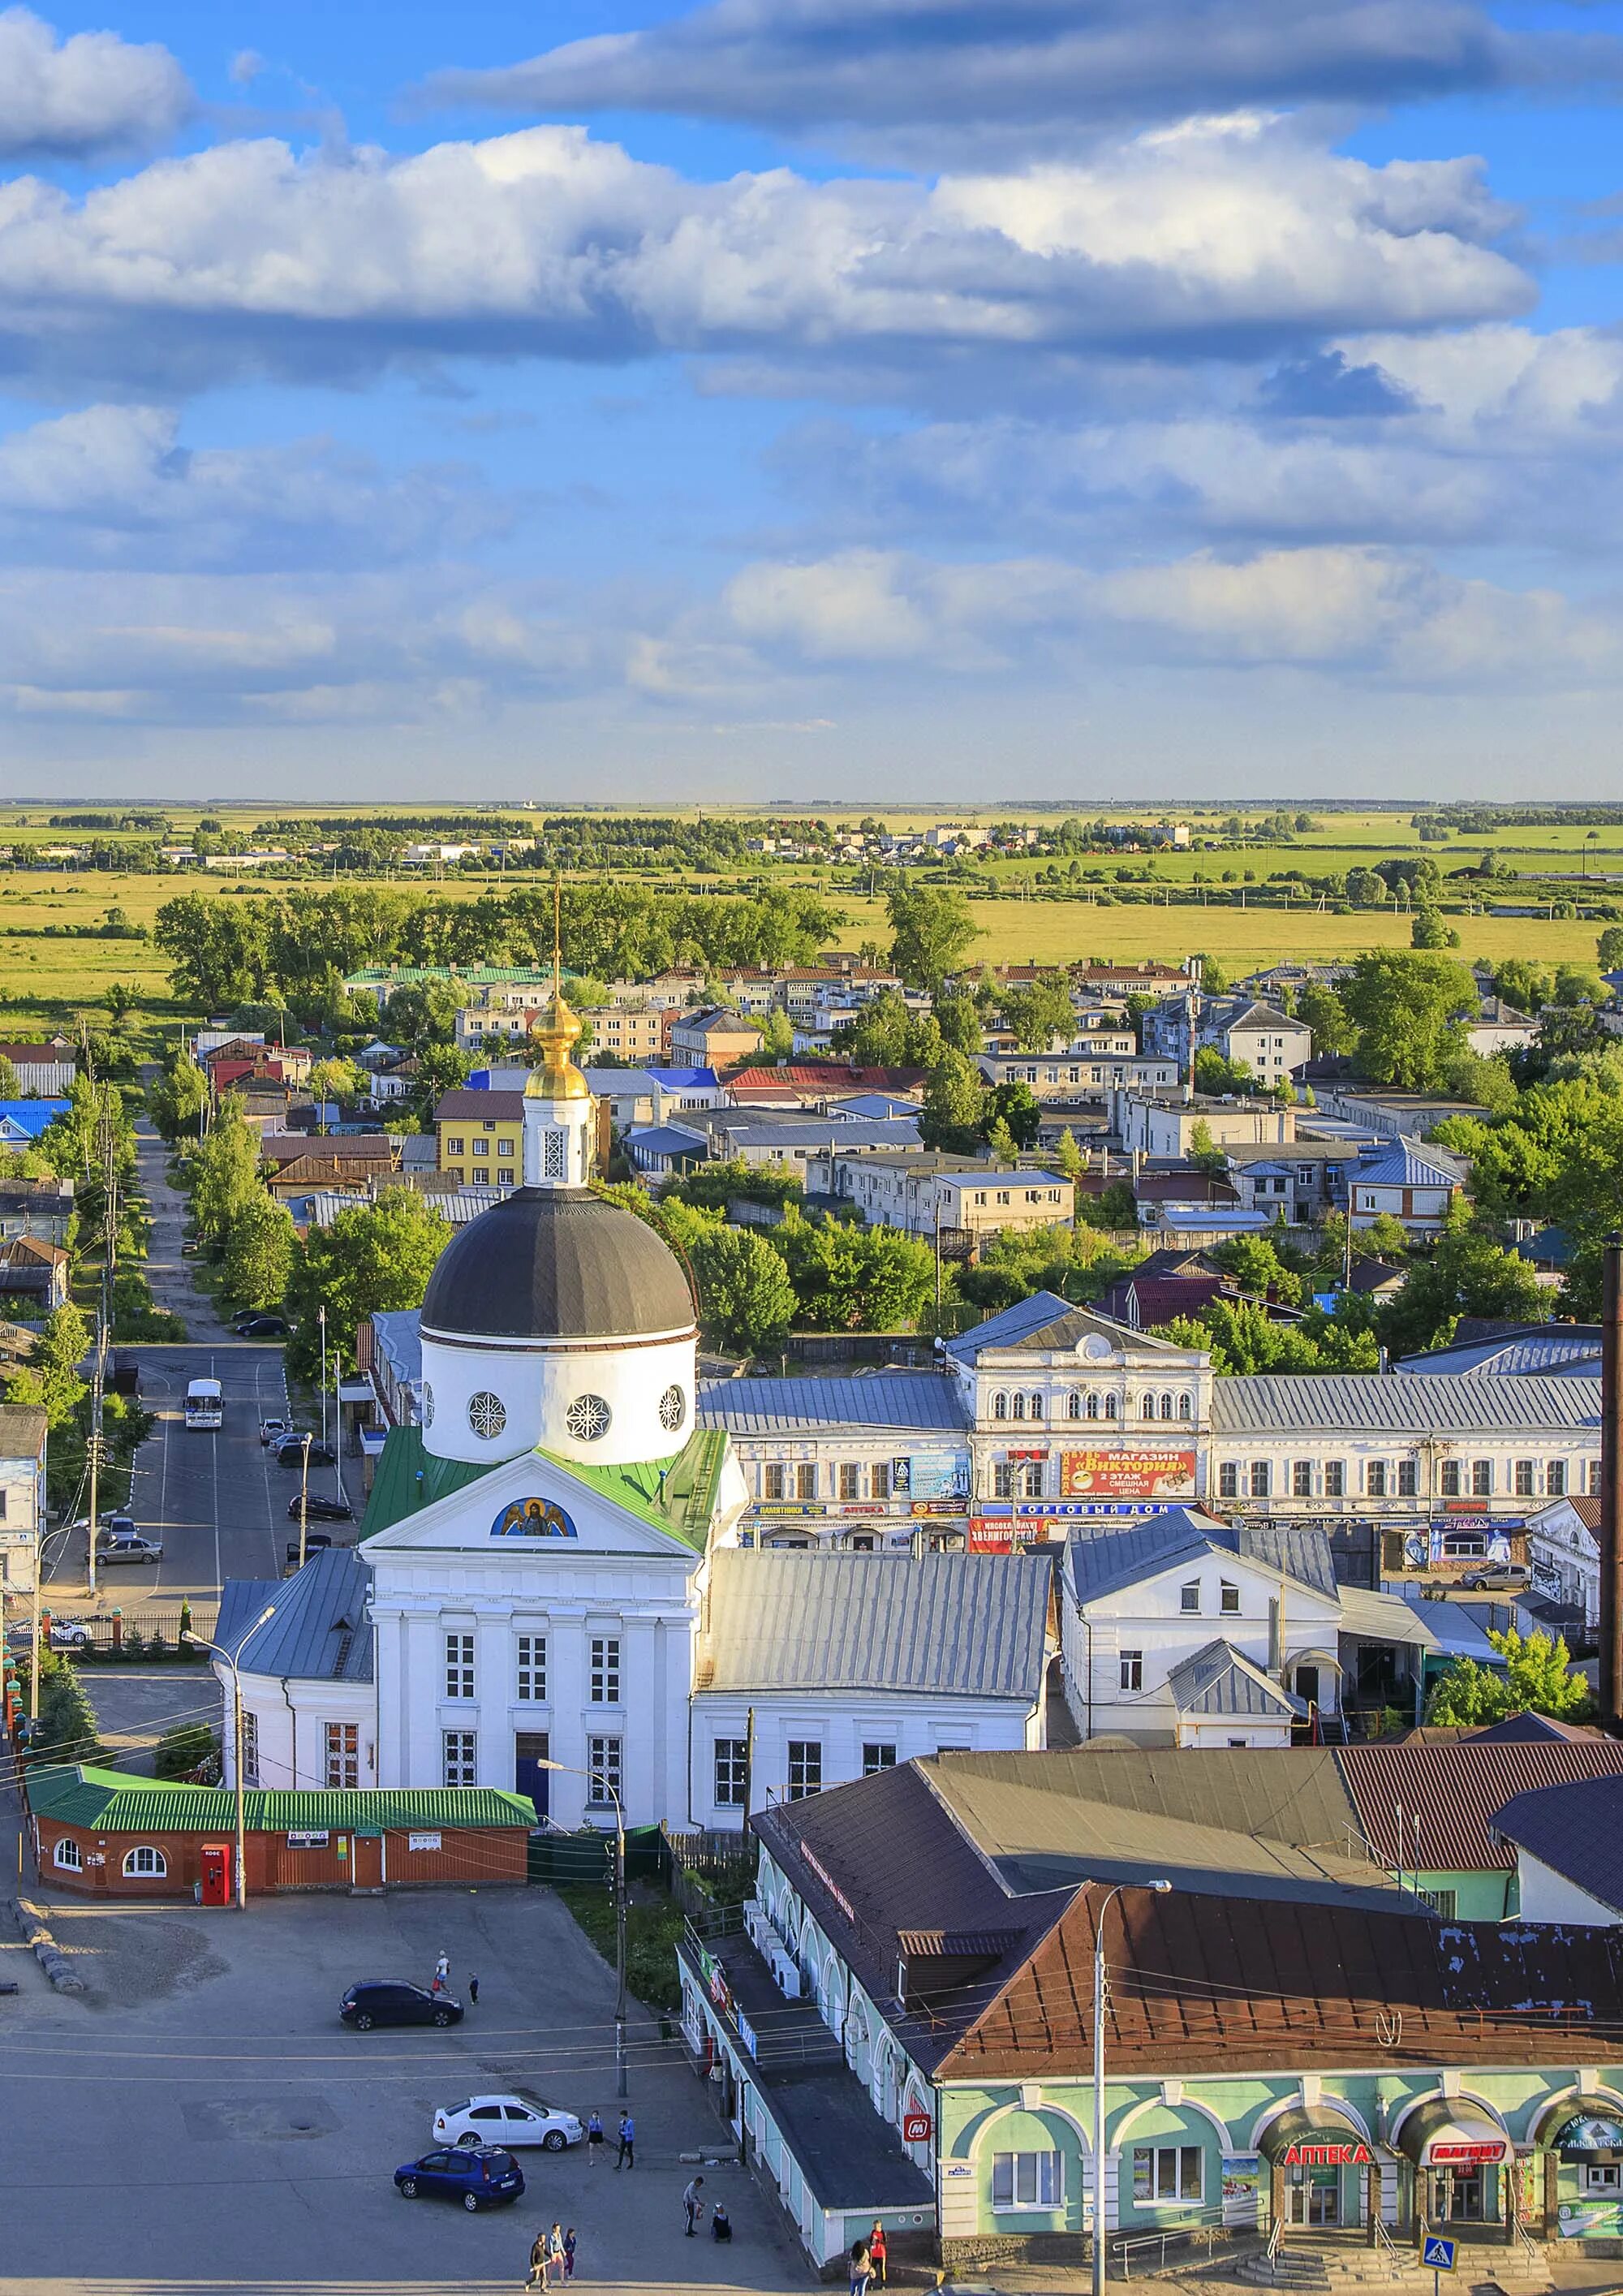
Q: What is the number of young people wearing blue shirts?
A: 2